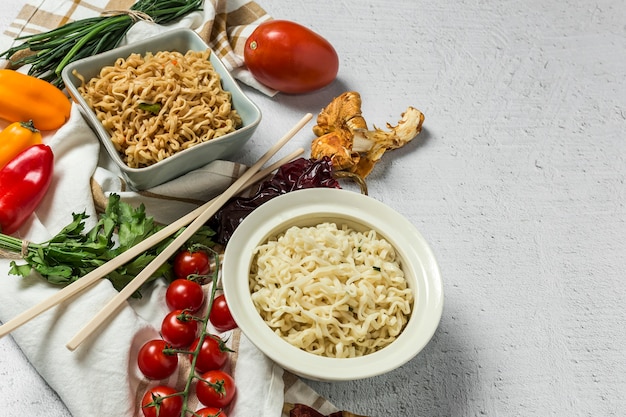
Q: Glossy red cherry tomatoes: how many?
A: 9